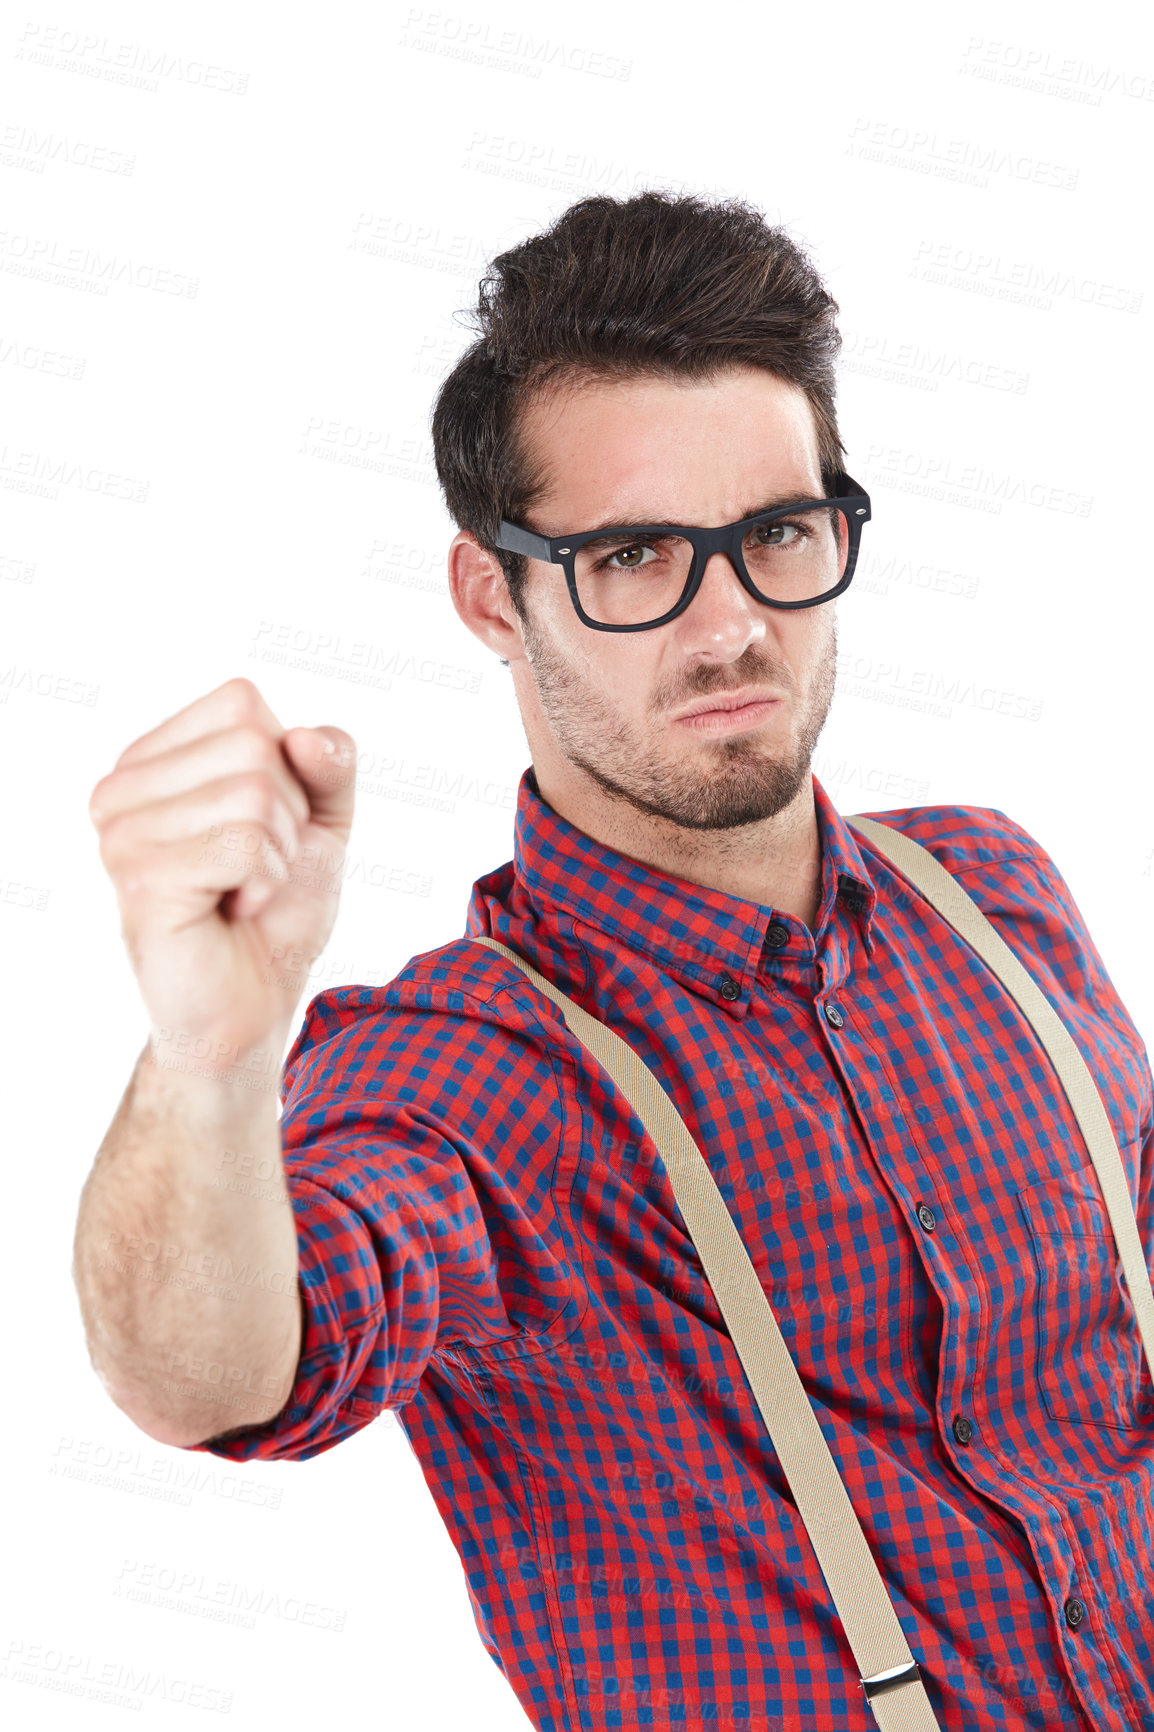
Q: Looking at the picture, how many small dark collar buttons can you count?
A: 2